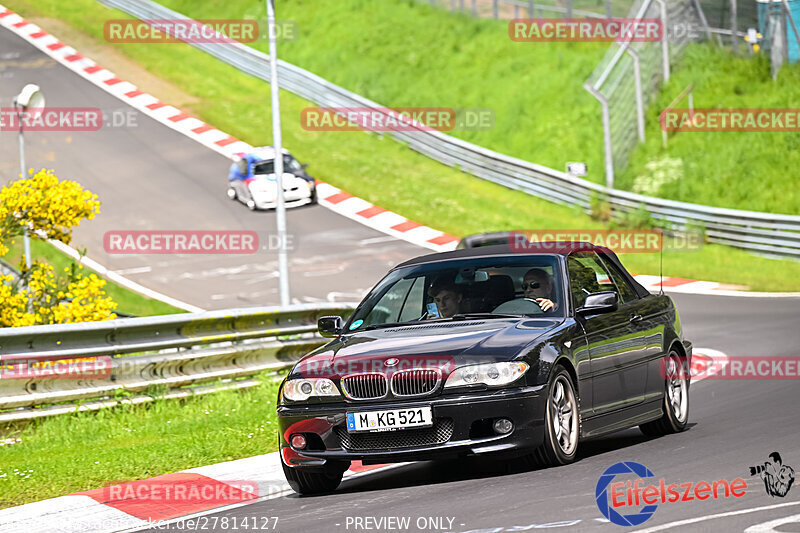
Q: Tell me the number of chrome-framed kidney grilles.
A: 2